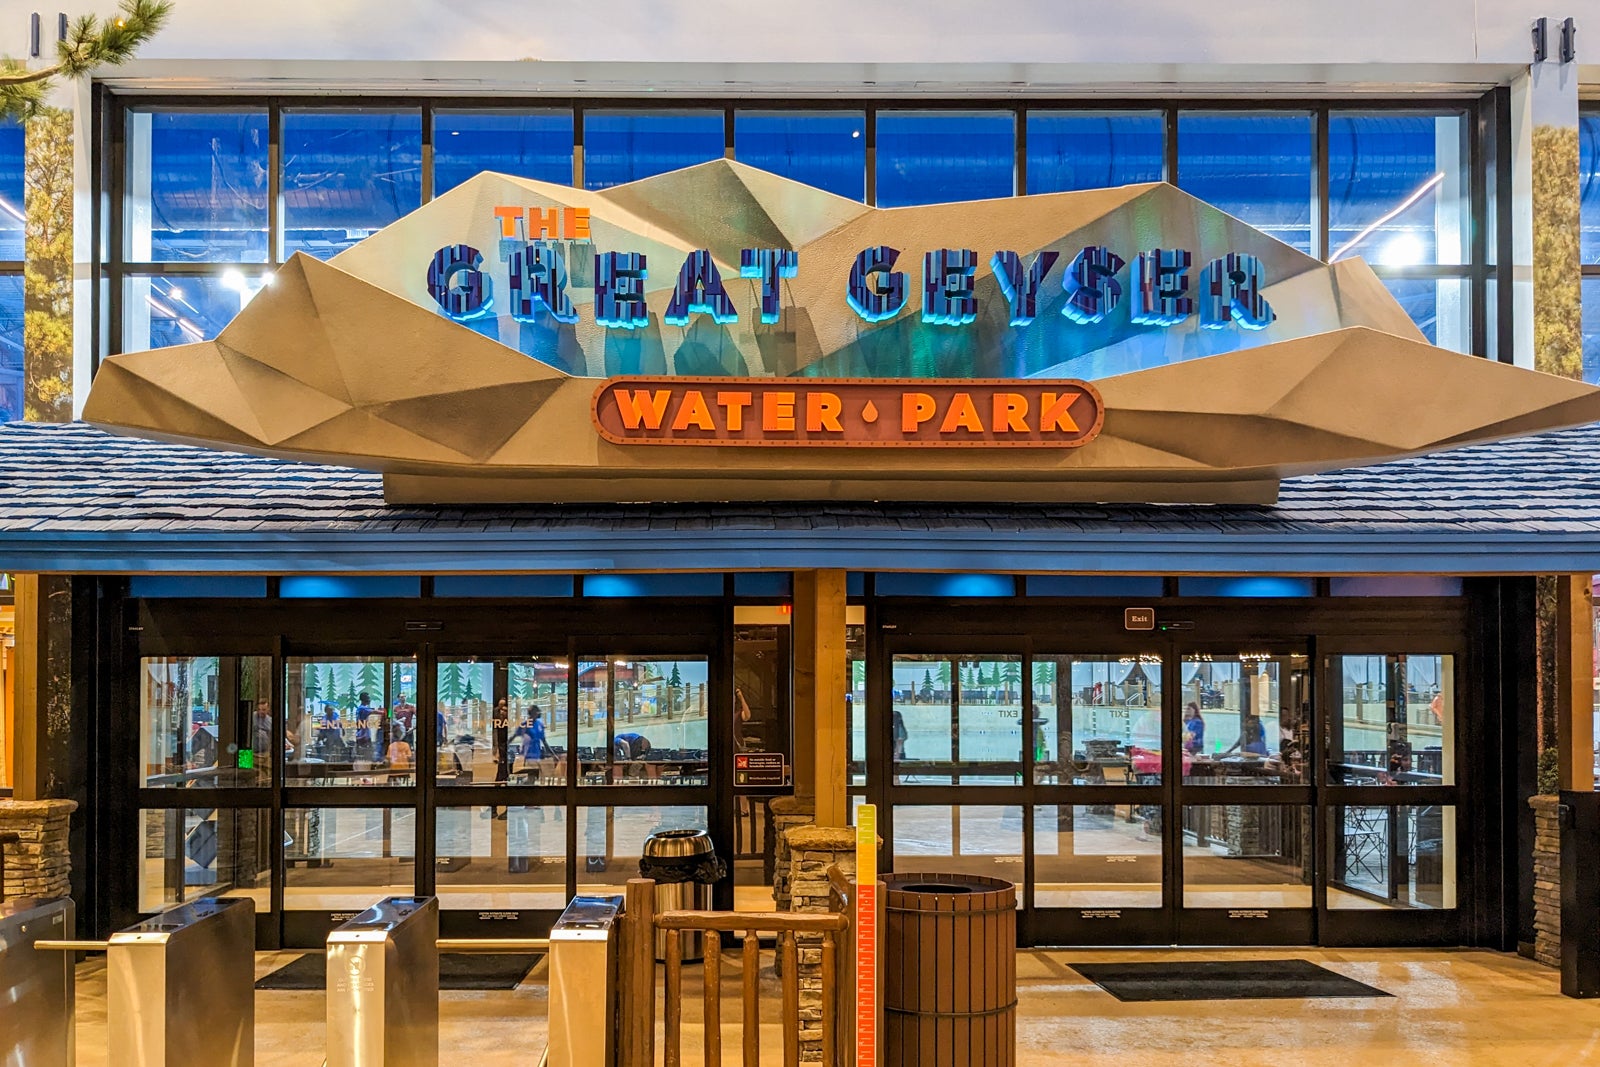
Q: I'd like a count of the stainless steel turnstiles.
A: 4